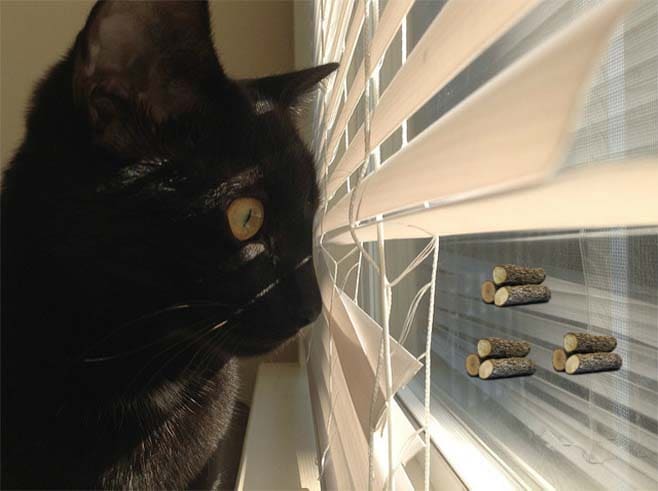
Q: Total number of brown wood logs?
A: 9